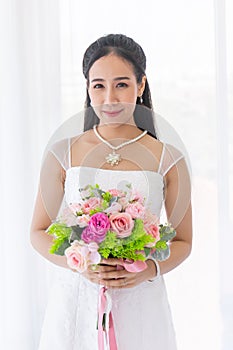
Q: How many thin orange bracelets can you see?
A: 0